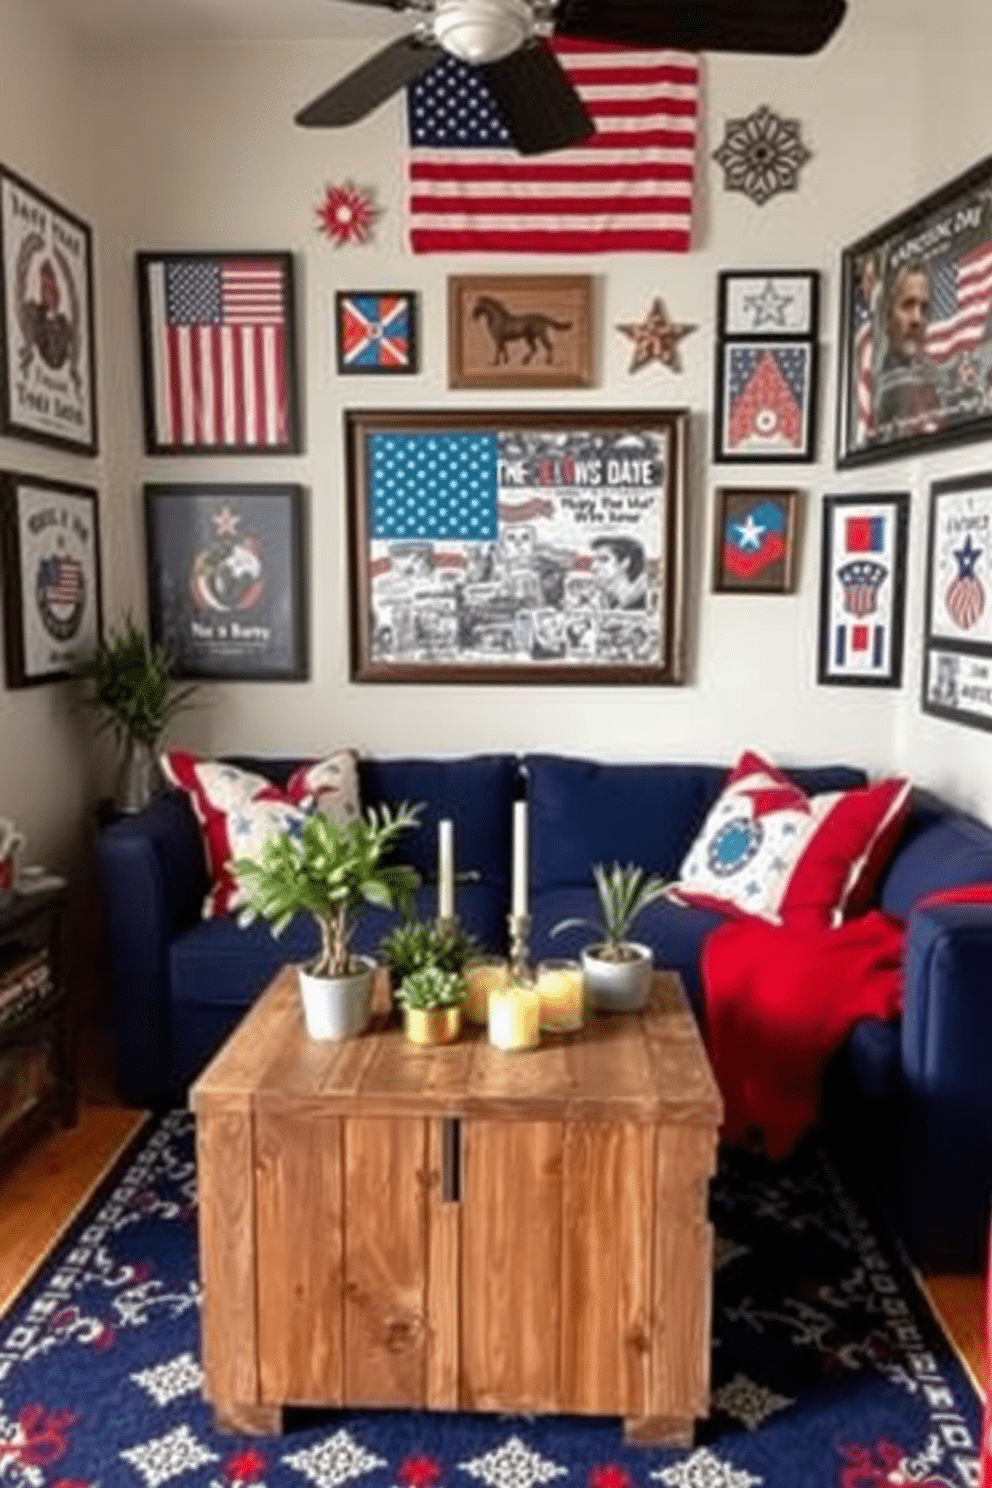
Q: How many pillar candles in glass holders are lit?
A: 3